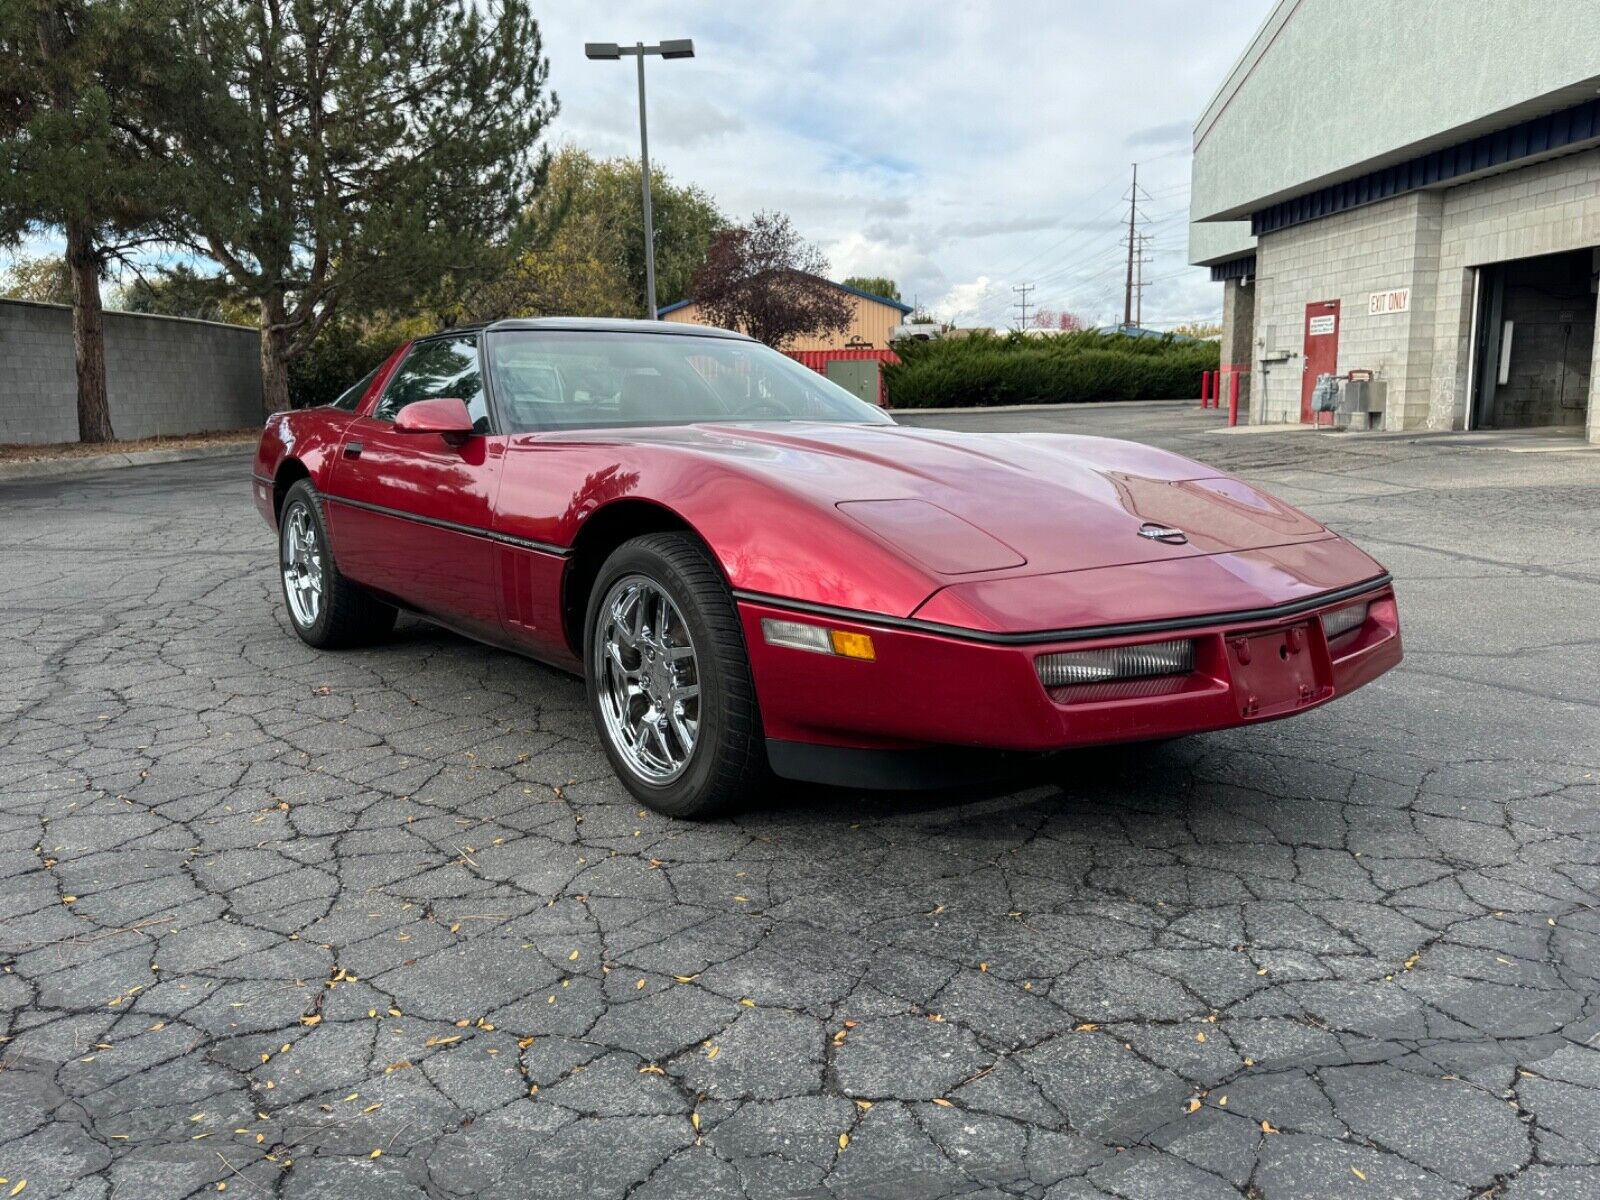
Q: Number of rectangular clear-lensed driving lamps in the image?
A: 2